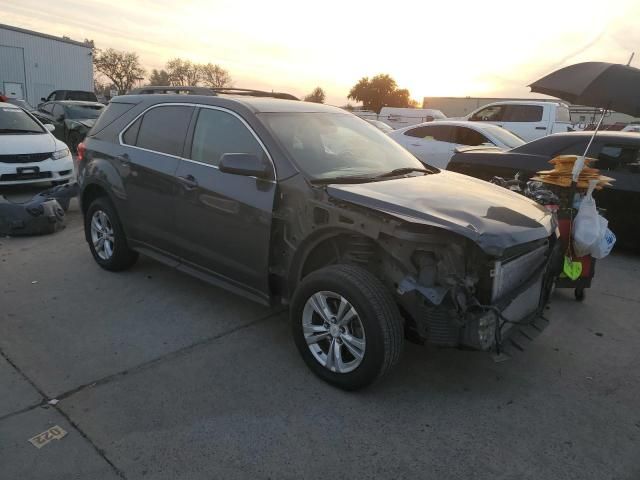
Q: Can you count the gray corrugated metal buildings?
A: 1